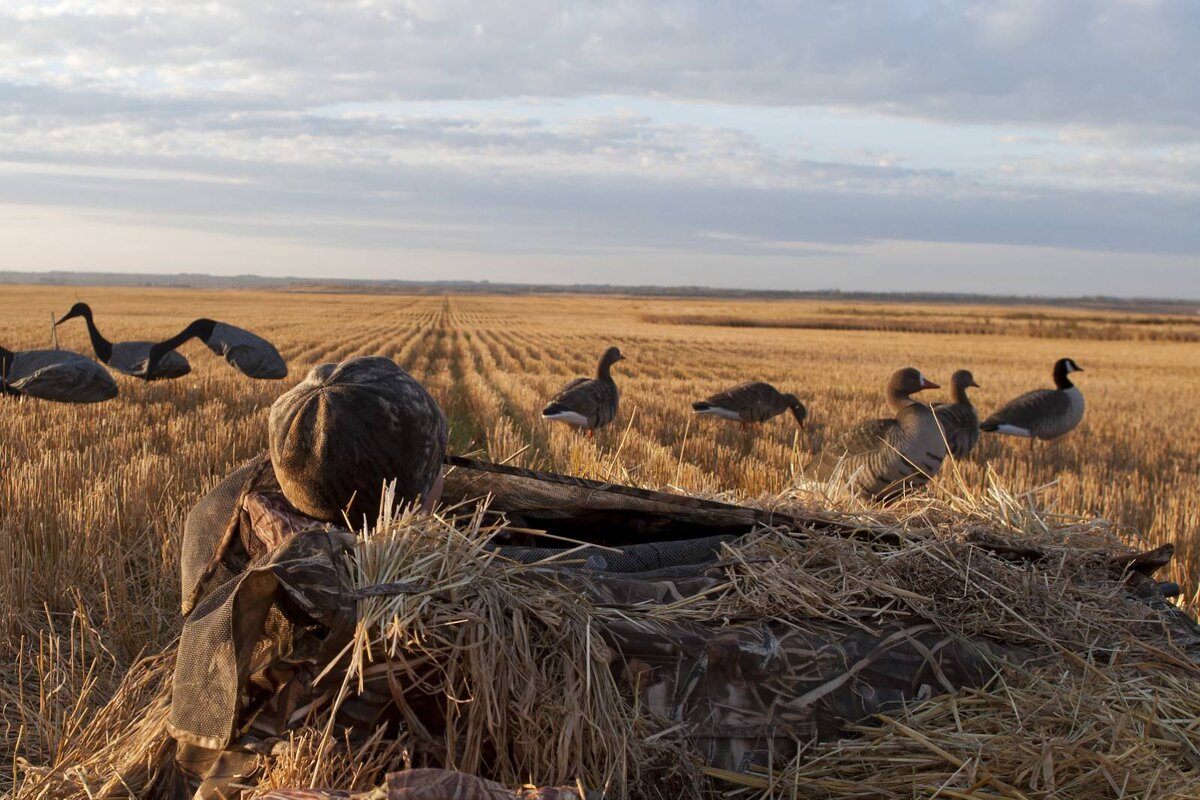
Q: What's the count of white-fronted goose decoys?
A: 4